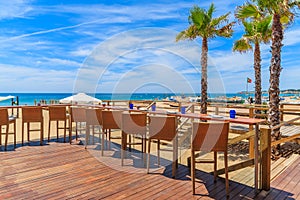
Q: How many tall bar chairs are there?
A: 9